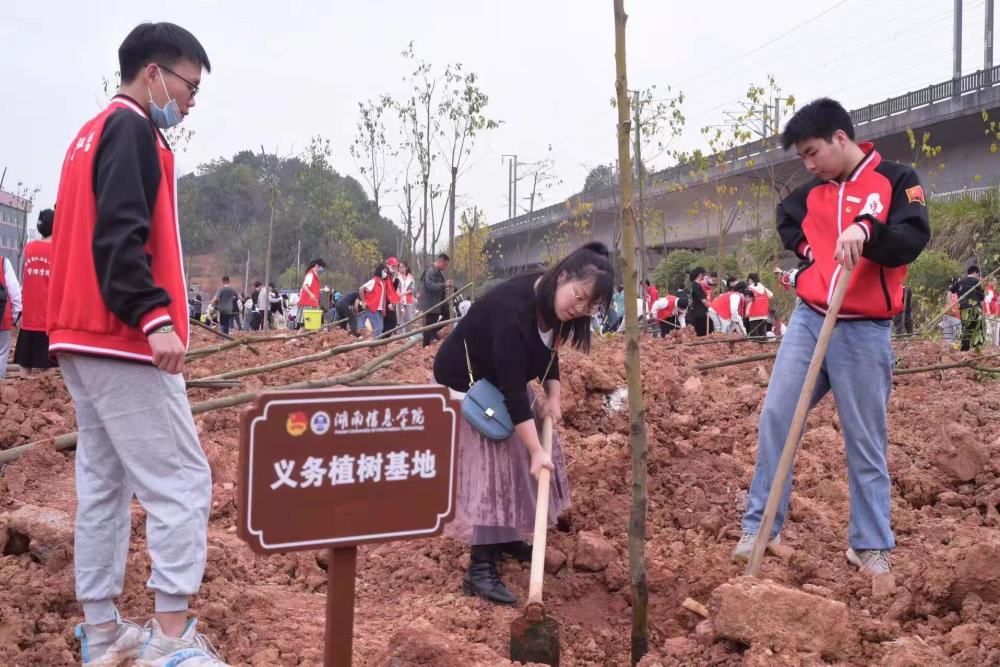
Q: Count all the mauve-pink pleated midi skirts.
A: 1